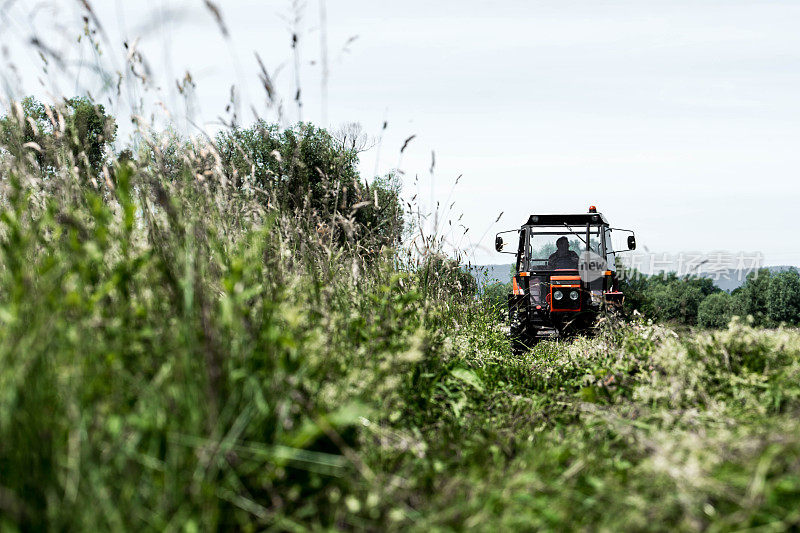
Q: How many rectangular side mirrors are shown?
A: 2